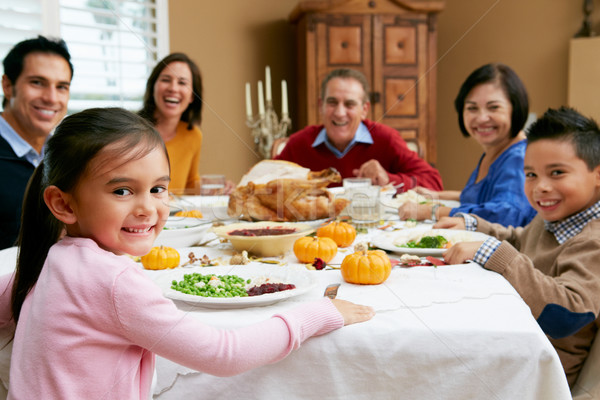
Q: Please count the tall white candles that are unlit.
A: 4